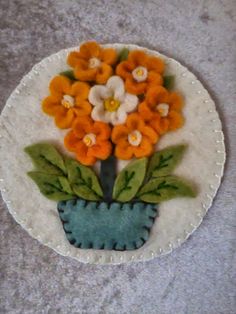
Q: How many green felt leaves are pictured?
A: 9